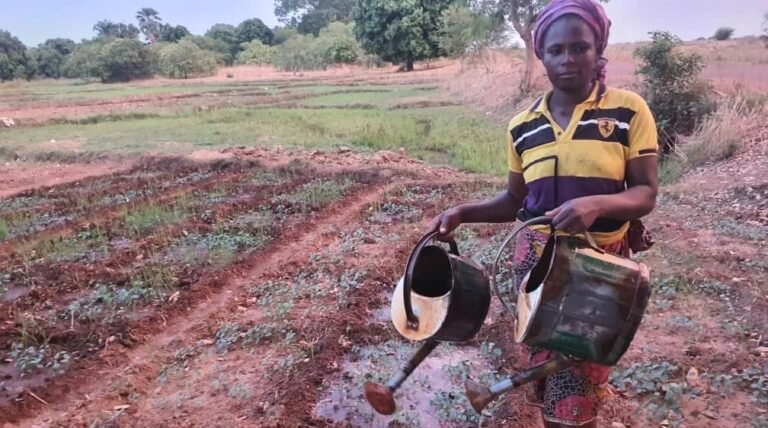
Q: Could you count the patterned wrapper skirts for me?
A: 1